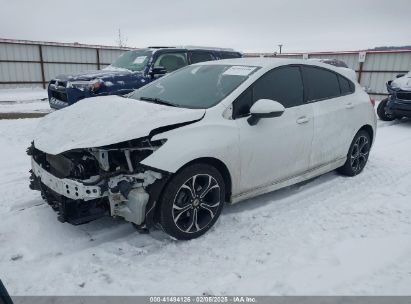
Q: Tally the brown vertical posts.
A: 3